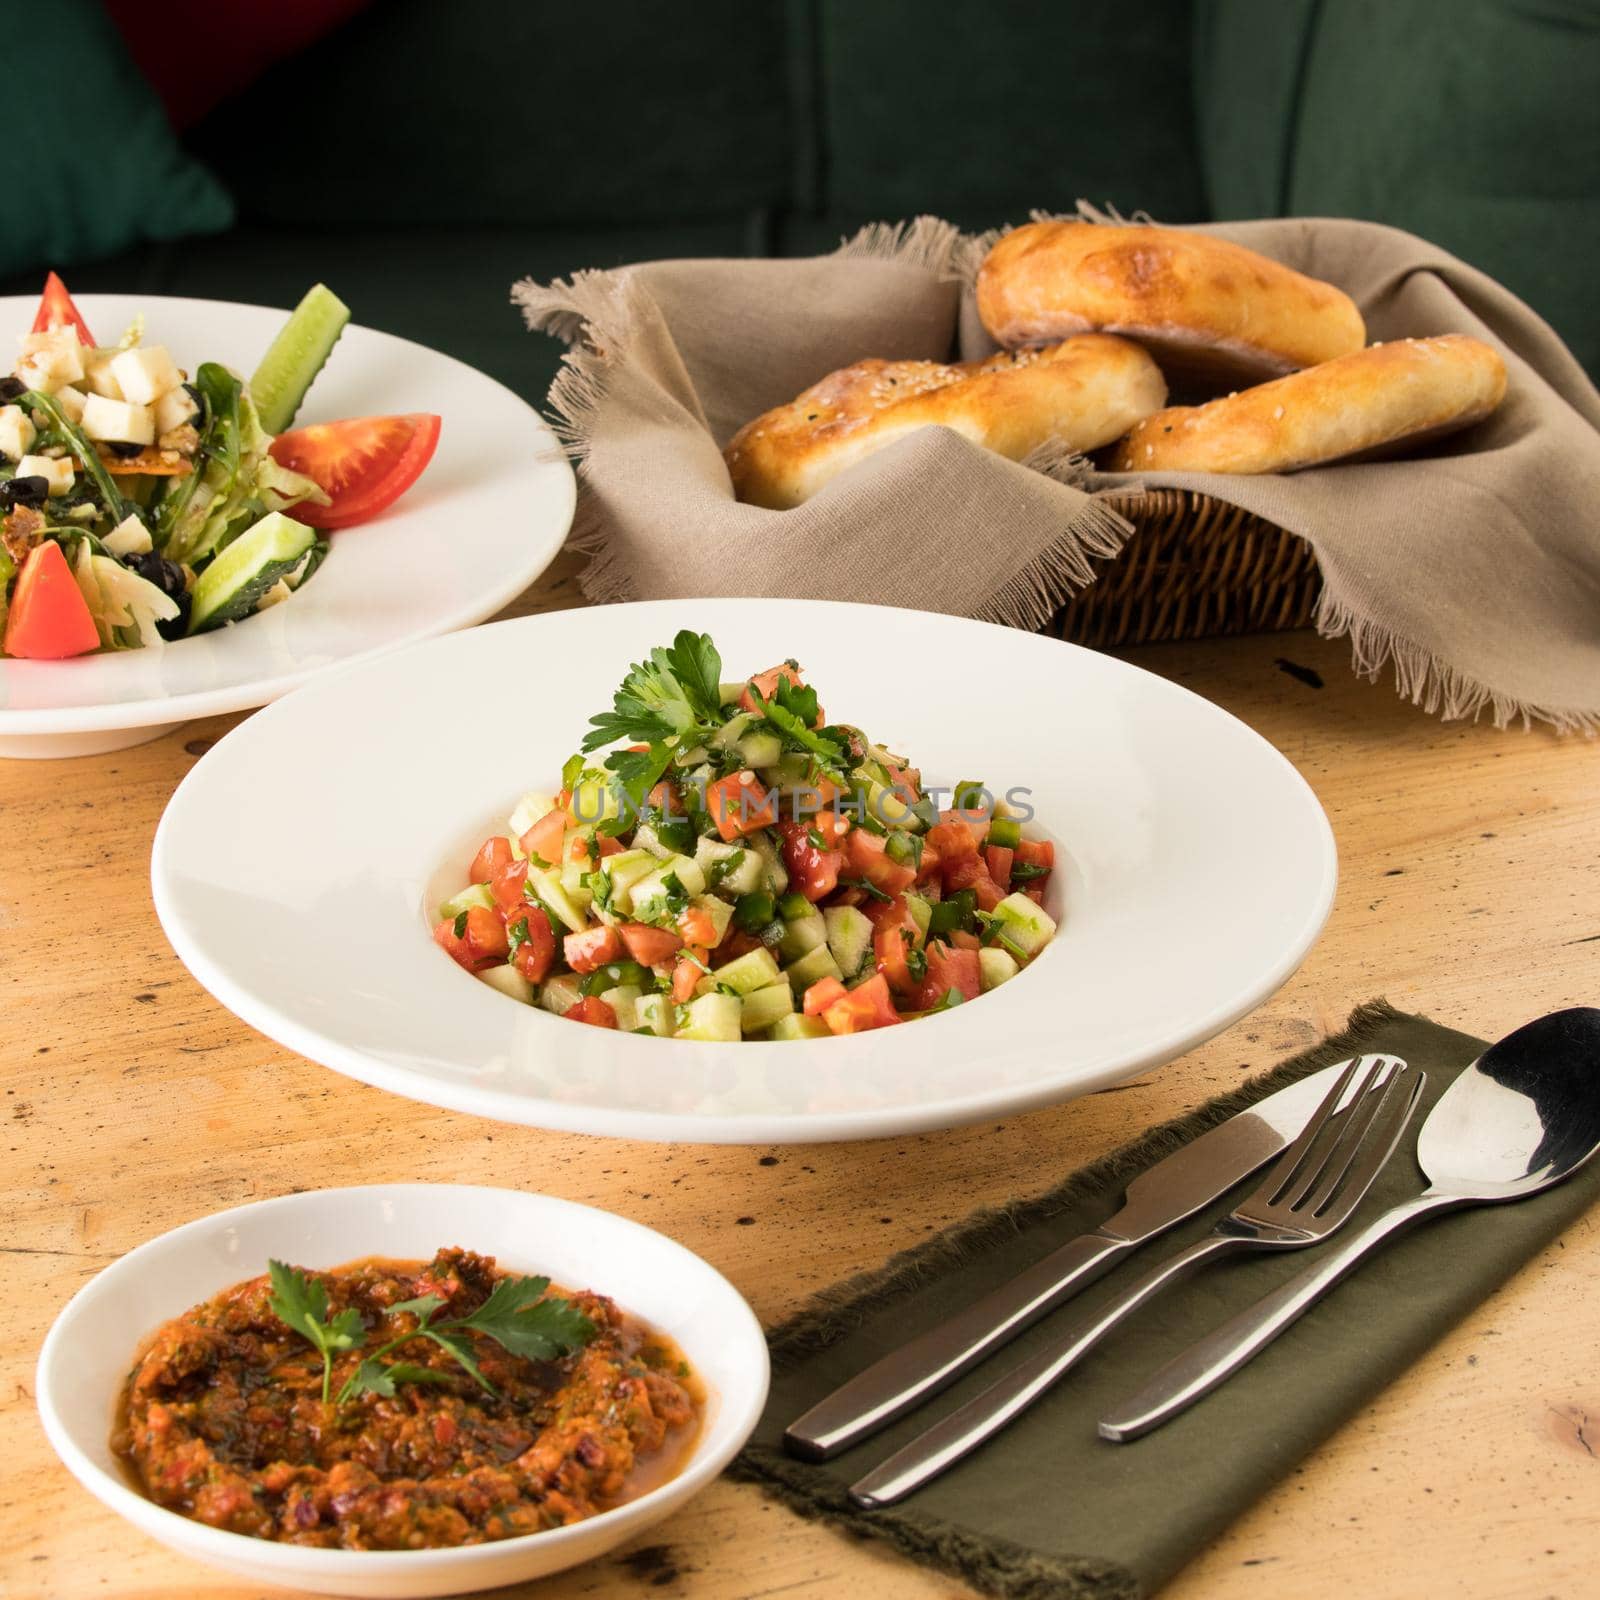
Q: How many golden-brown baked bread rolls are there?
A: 3